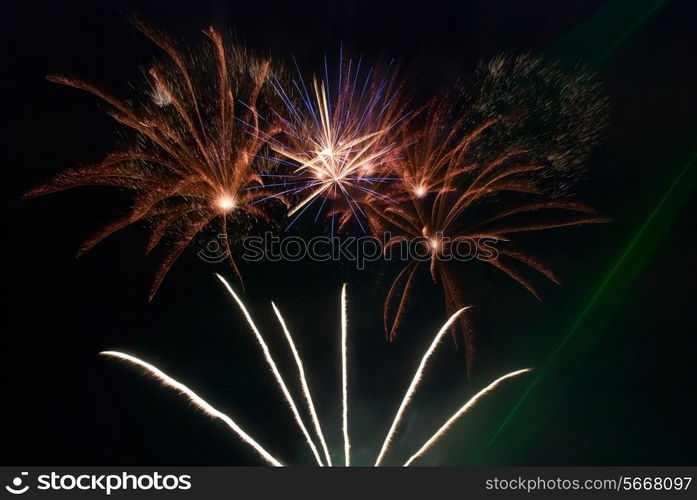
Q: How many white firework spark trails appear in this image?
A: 6